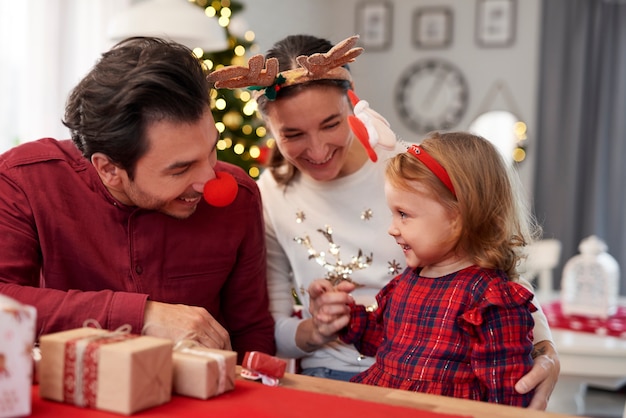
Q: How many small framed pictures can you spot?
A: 3